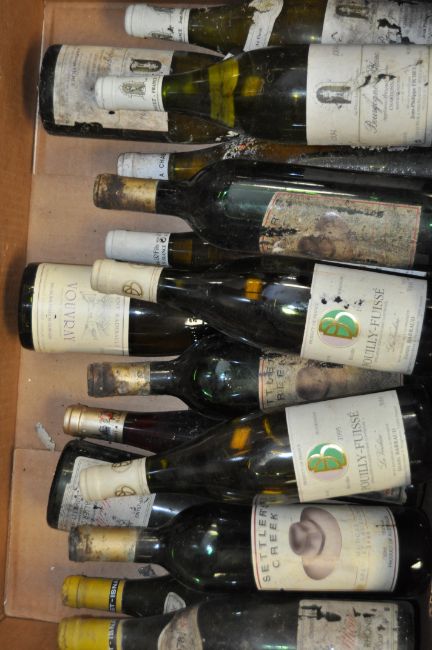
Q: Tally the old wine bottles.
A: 15